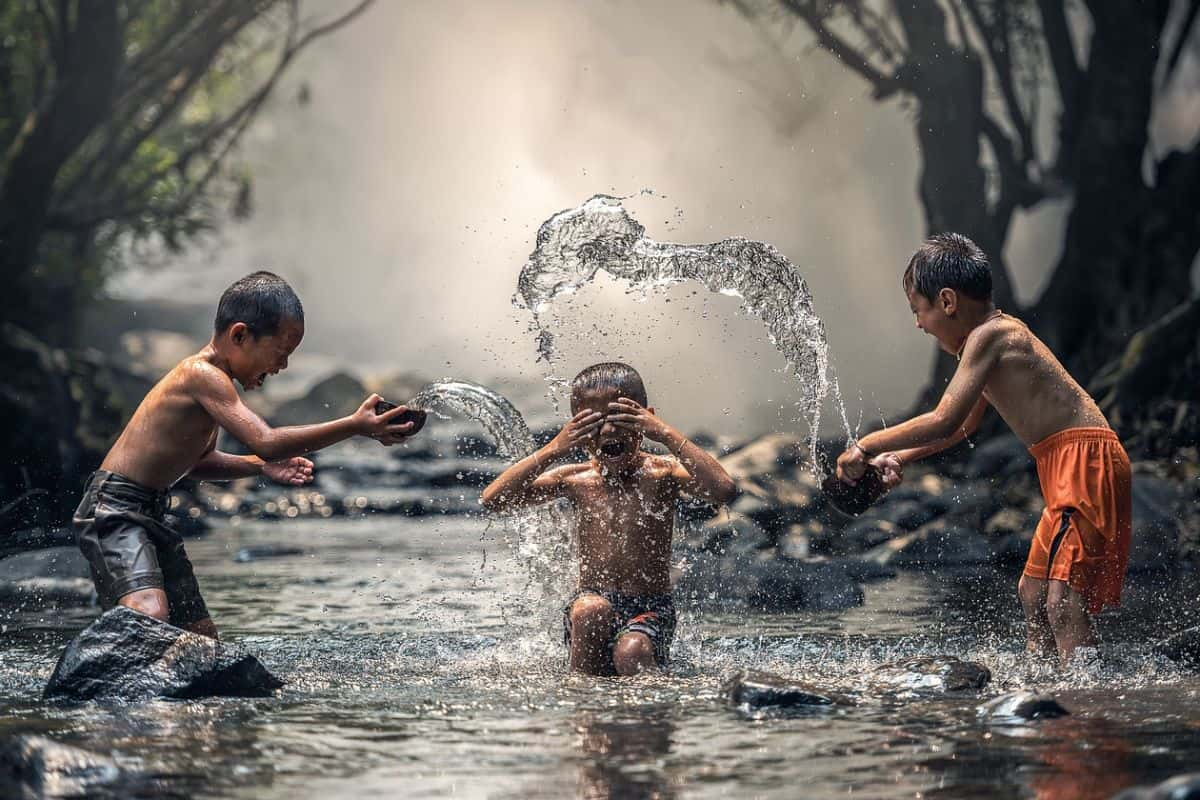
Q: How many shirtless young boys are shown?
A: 3